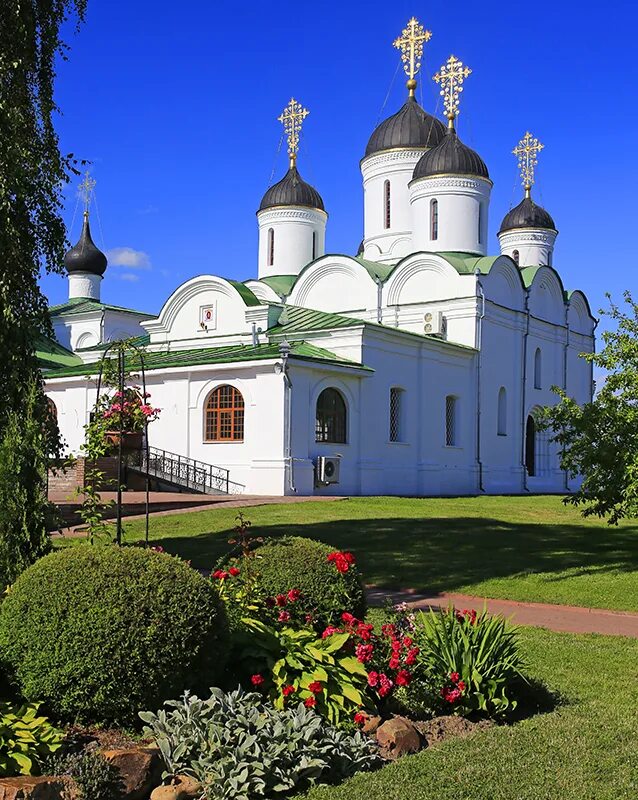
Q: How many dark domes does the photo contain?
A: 5